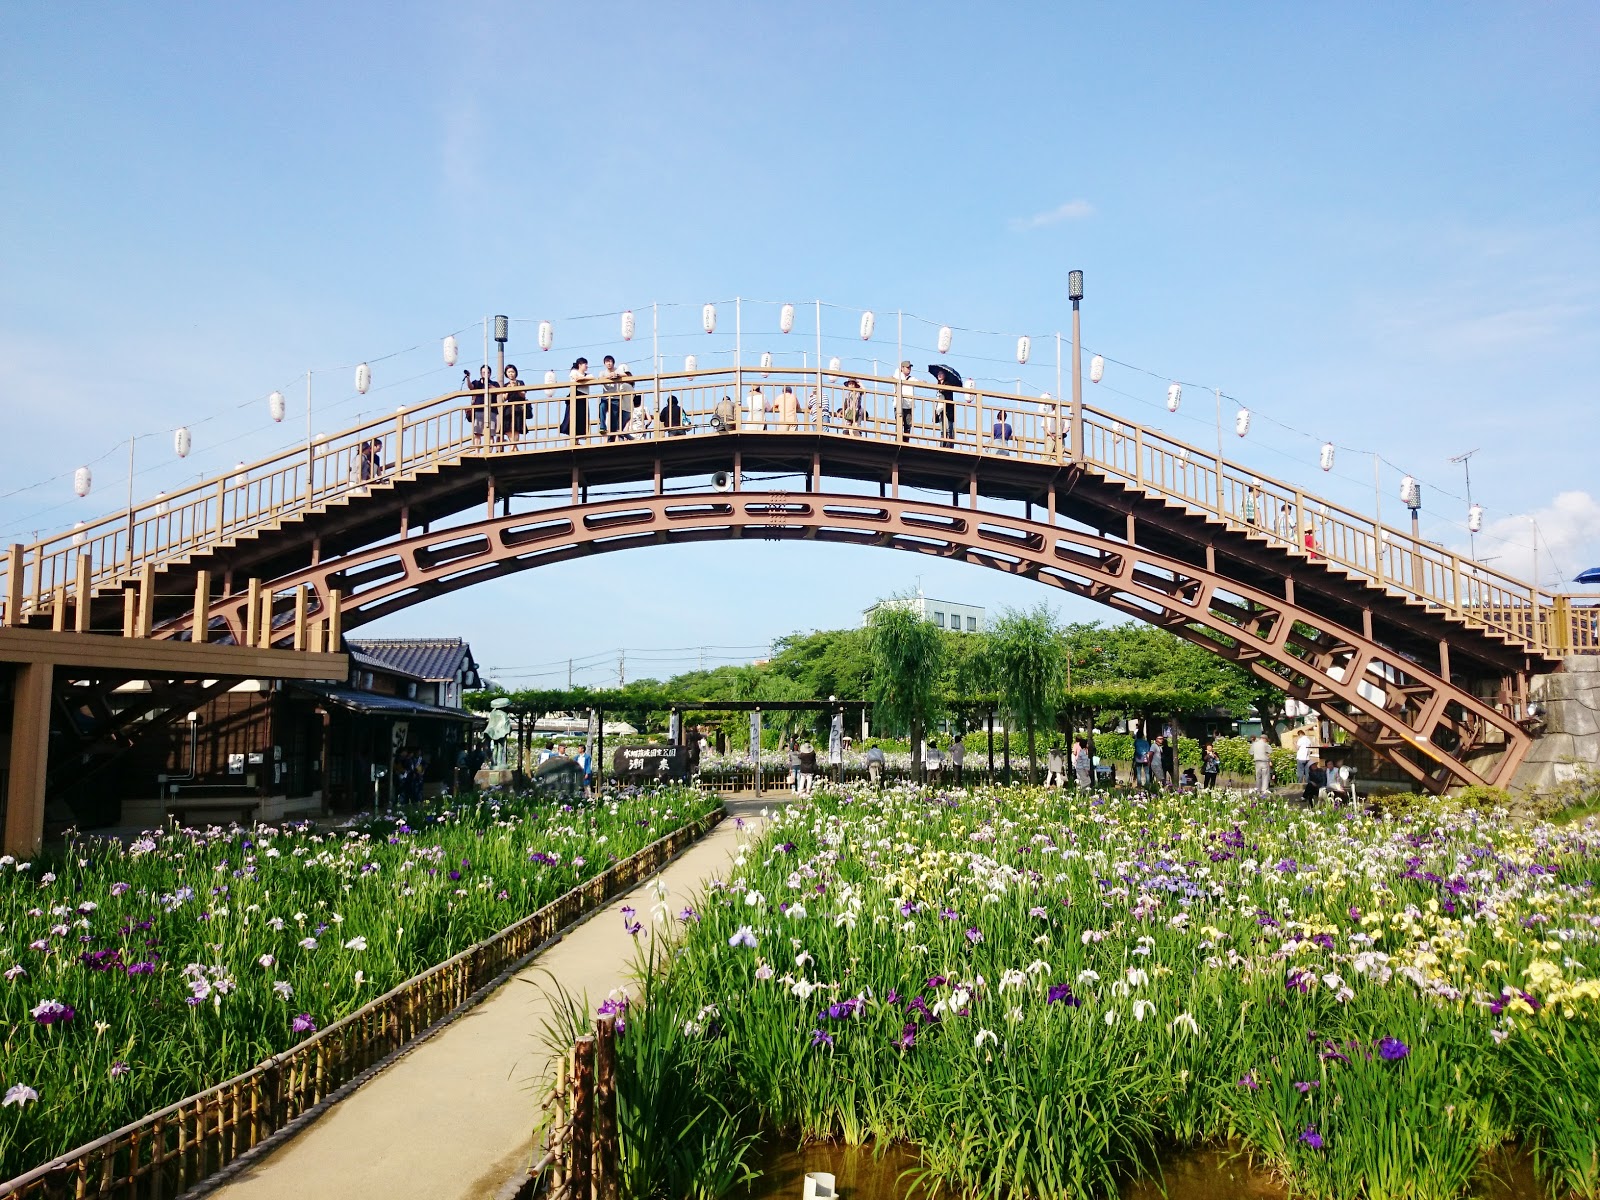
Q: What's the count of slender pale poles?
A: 11